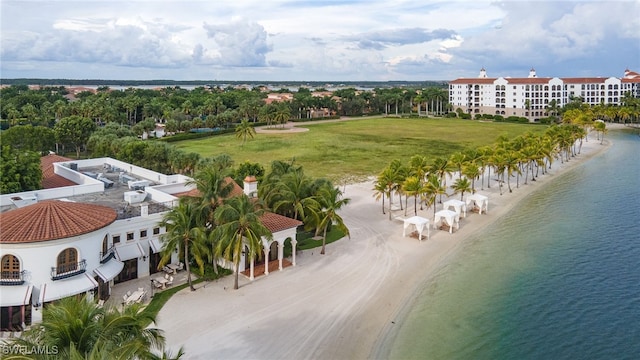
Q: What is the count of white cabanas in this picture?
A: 4